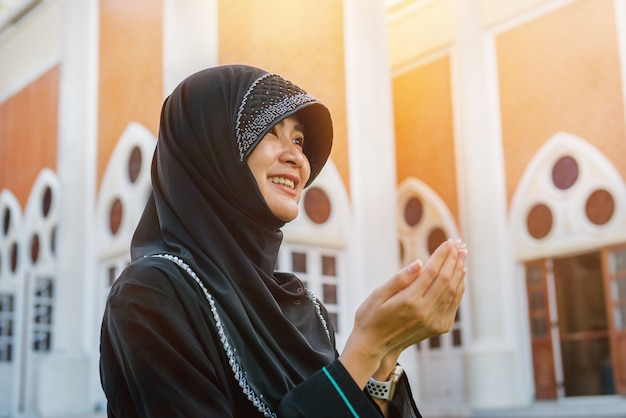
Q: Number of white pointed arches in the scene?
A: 6